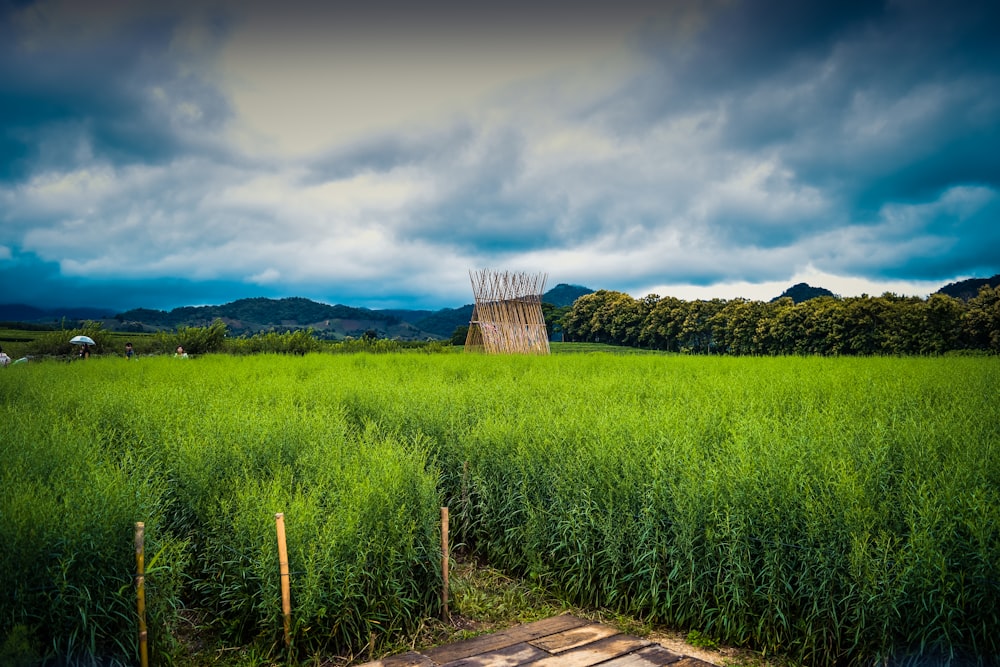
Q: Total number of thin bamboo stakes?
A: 3